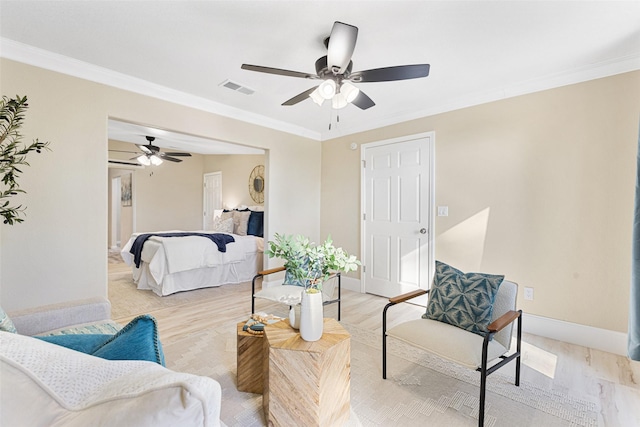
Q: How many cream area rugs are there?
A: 2